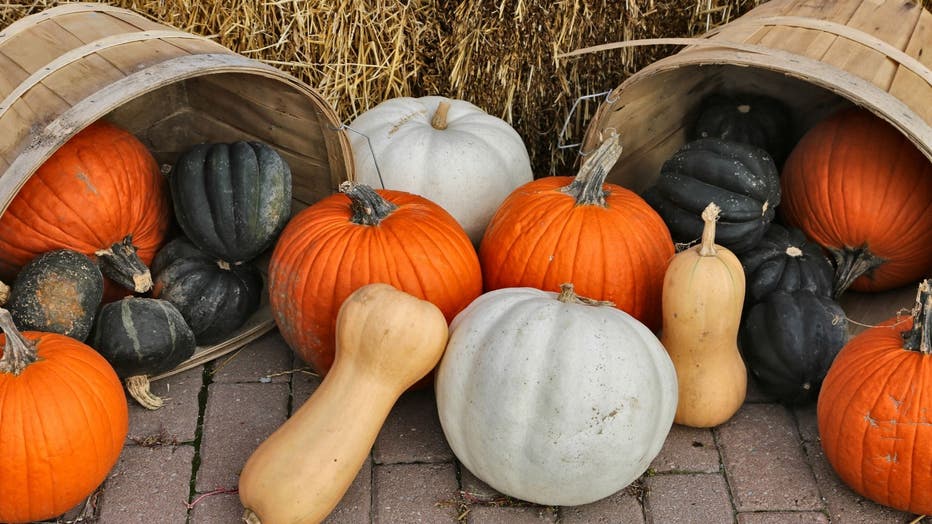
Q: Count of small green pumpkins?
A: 8